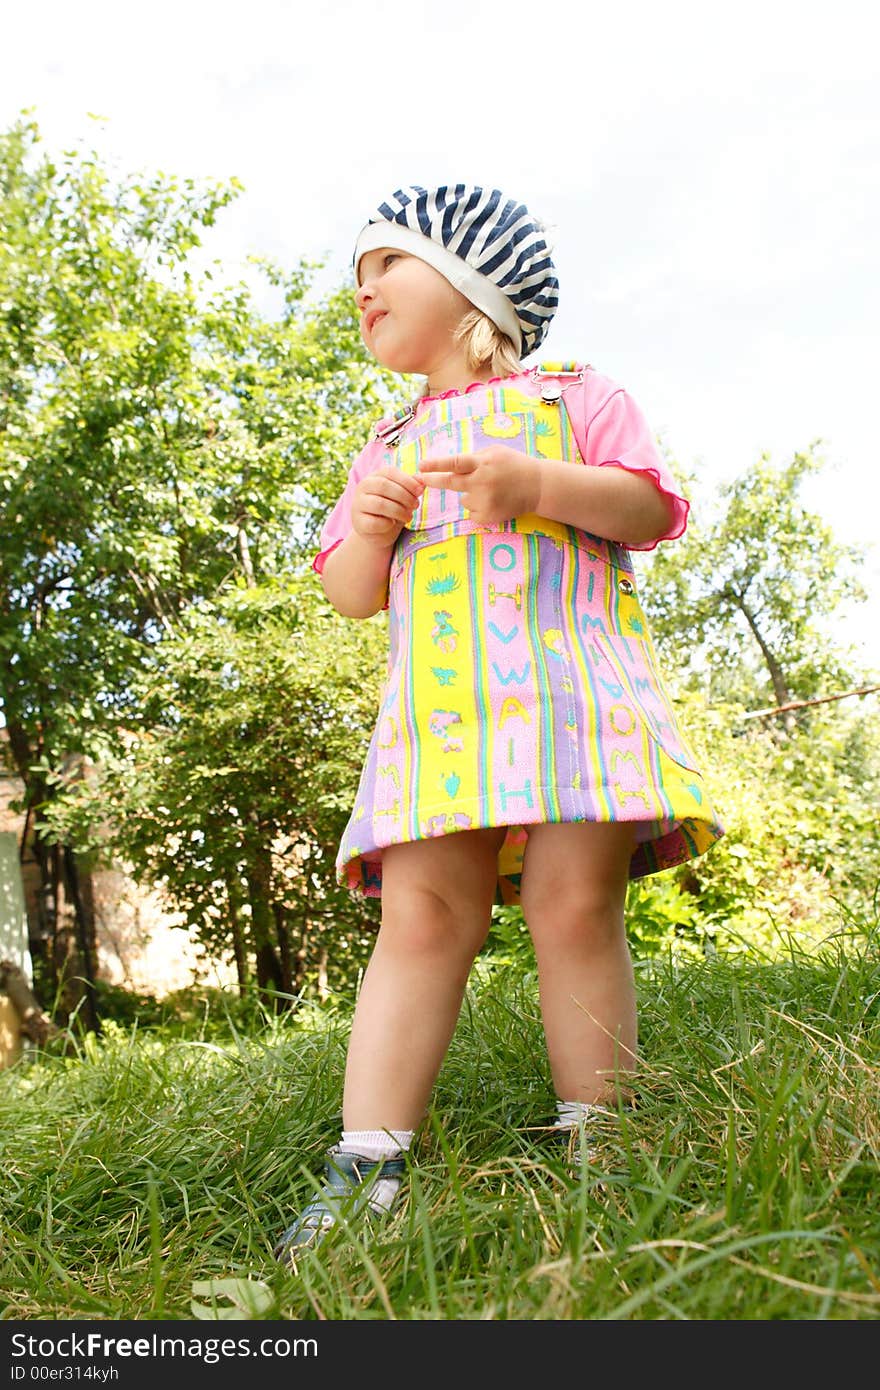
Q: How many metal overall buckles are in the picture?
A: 2